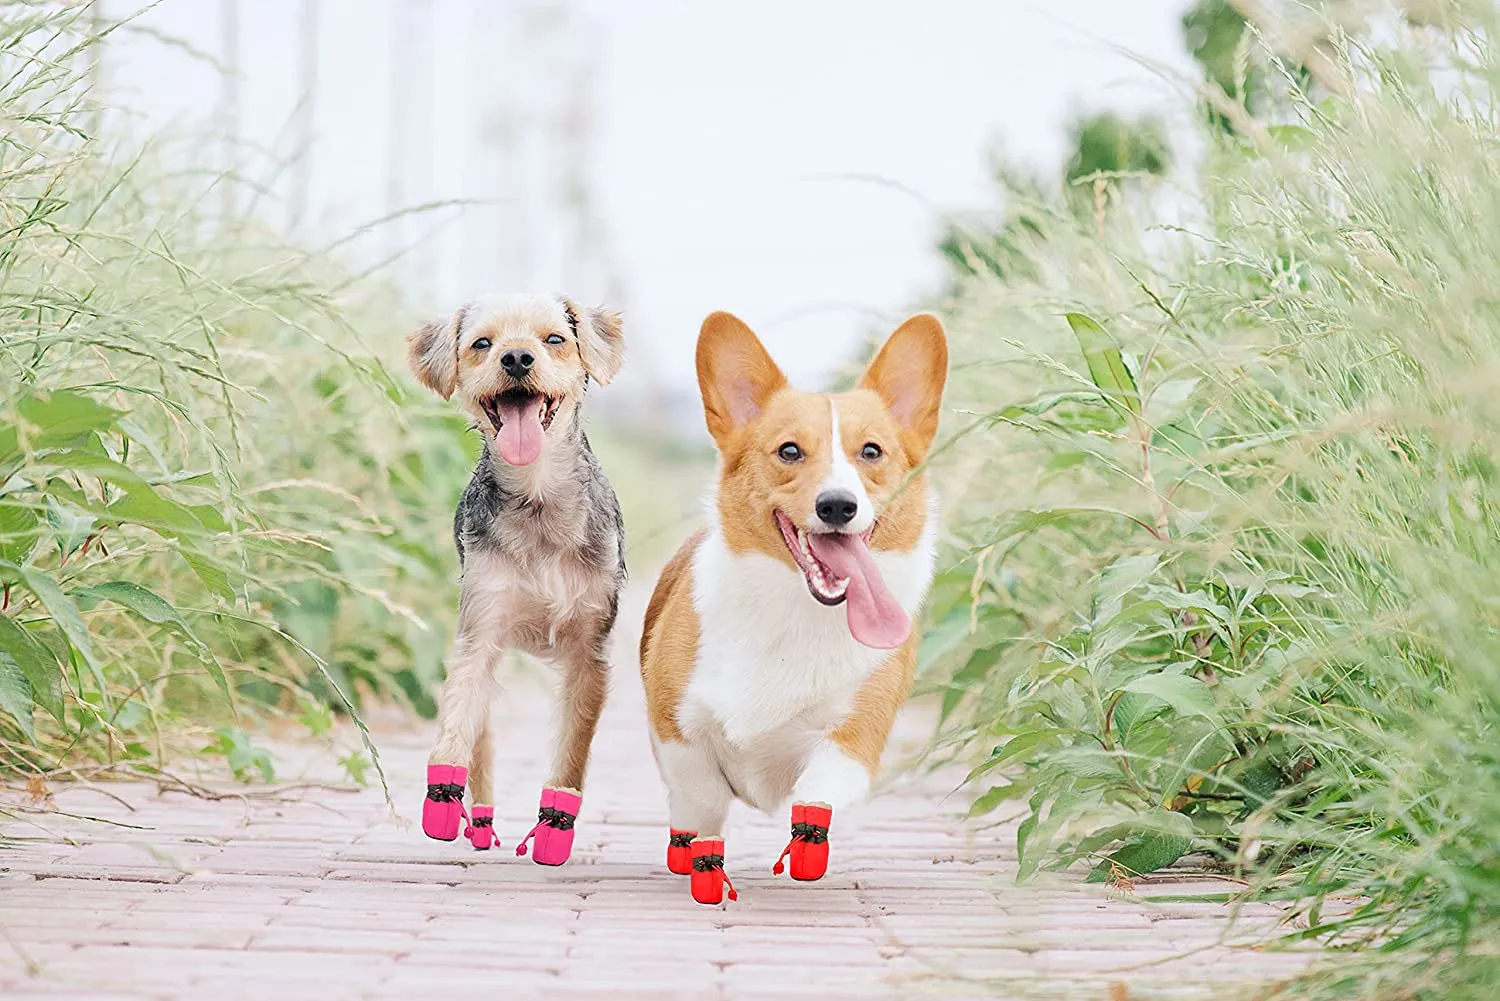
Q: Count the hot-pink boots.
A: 3